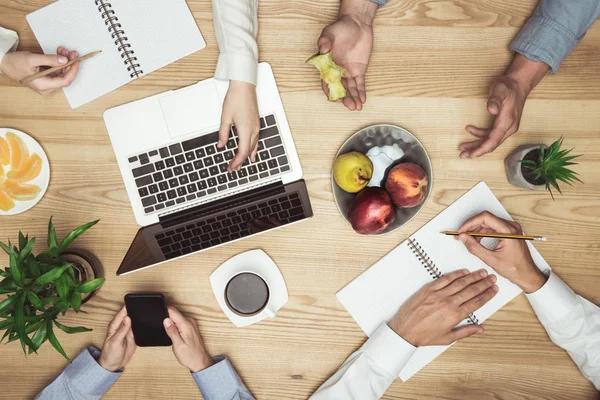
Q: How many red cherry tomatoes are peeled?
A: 0